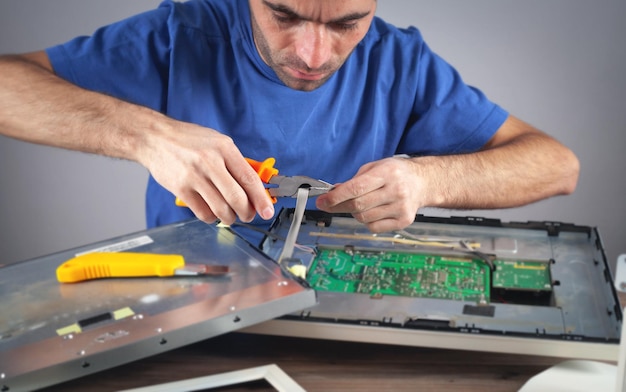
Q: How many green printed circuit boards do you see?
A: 2